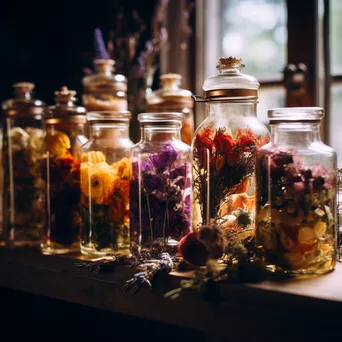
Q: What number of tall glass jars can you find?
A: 8